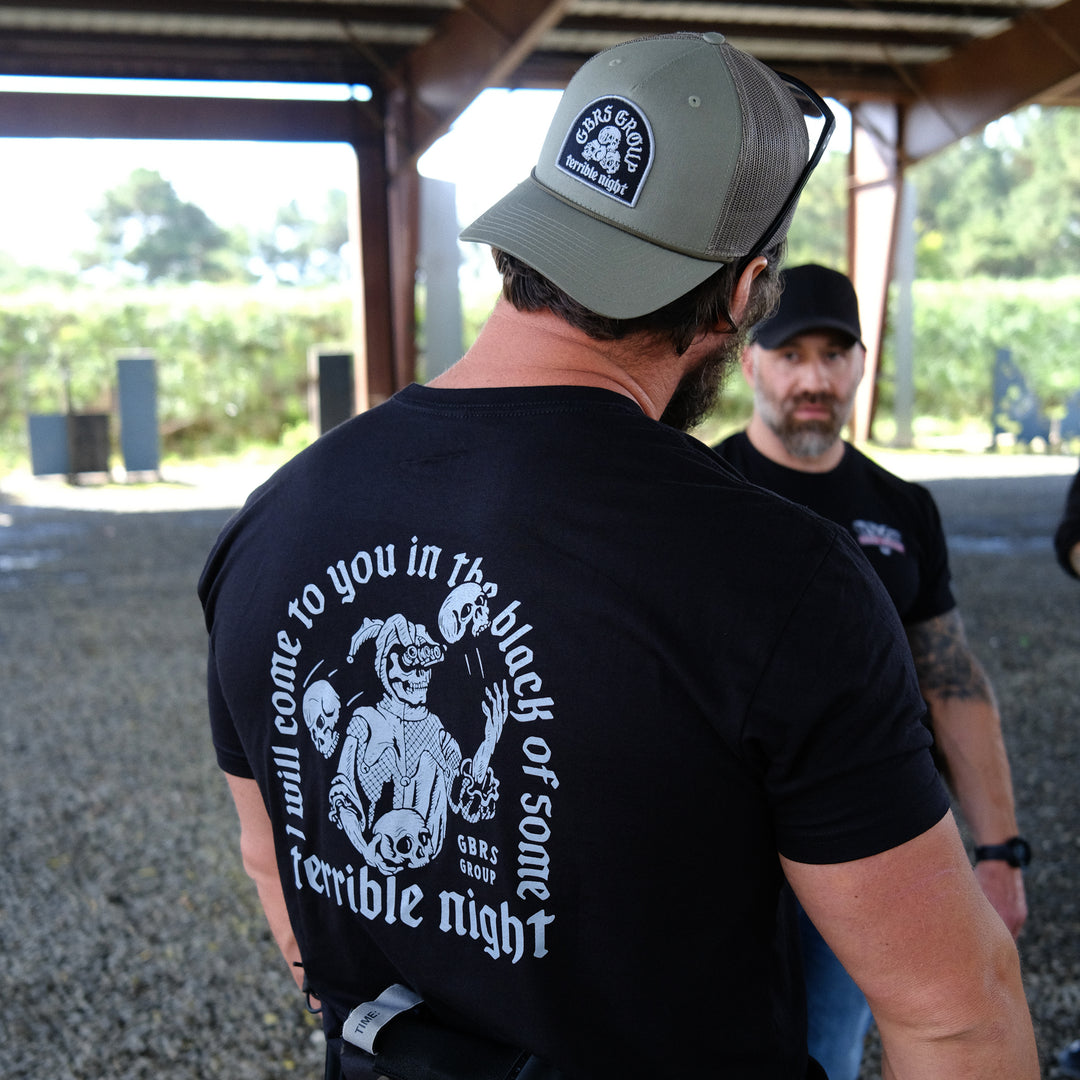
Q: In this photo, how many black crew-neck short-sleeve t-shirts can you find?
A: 2